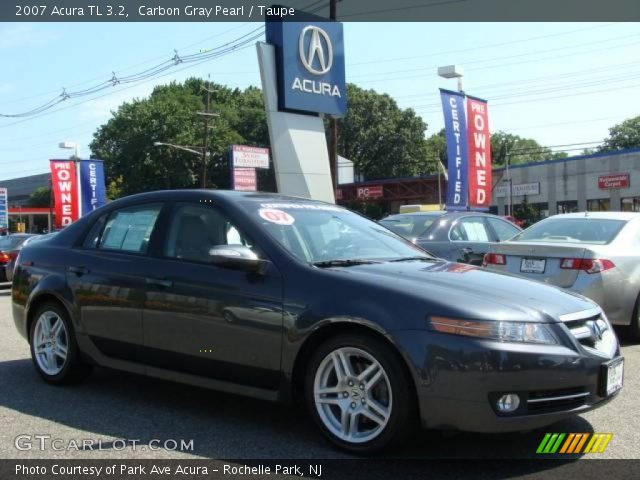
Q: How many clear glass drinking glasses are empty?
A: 0